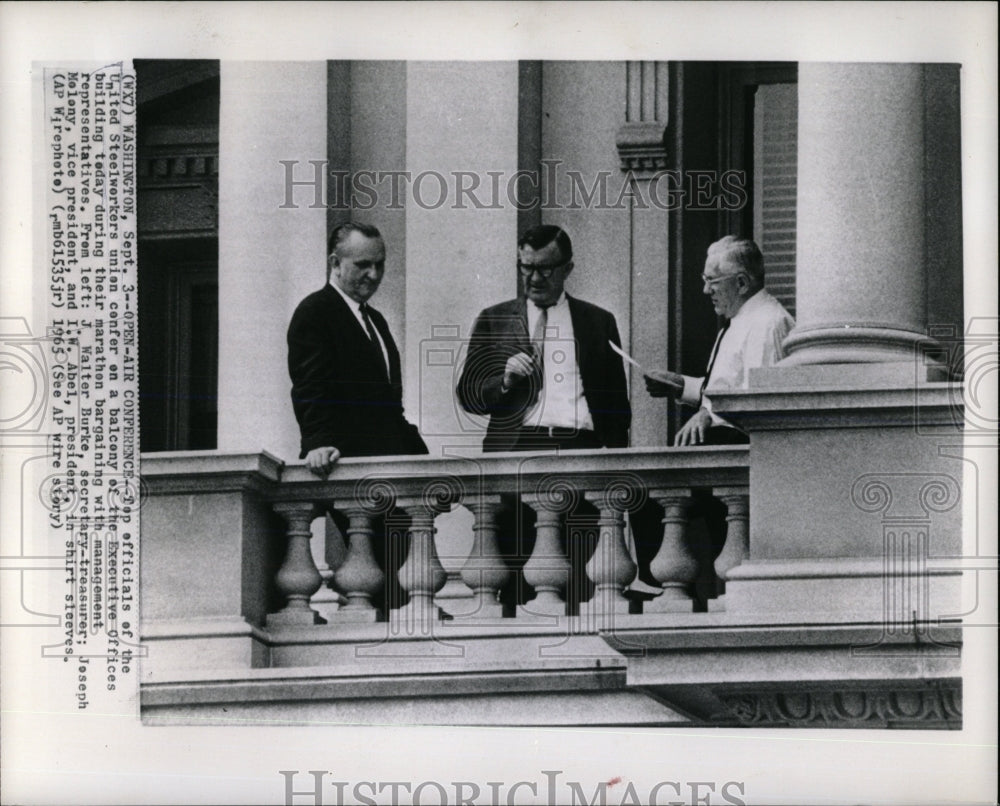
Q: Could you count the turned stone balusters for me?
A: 8